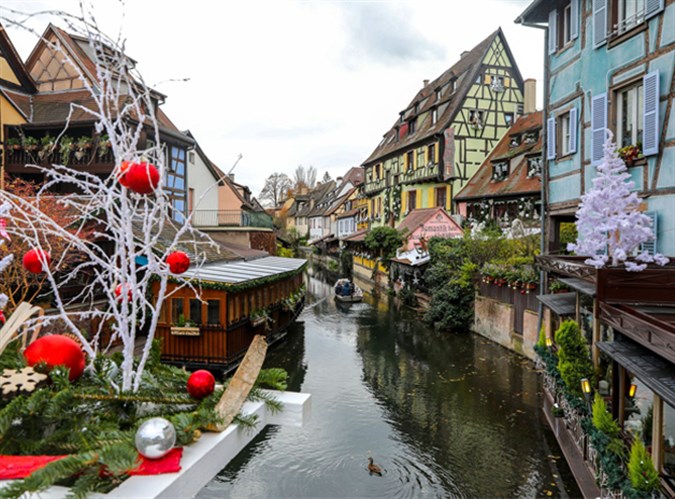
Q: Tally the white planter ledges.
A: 1